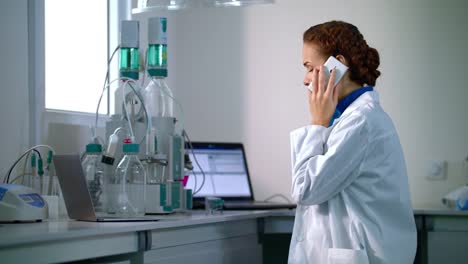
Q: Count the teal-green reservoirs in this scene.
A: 2